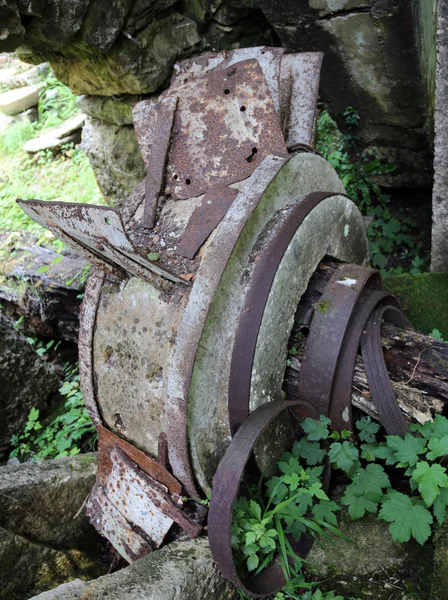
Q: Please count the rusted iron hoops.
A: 5